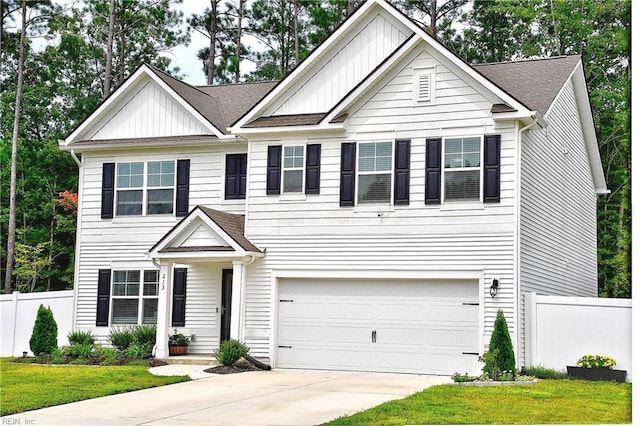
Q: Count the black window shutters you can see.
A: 12